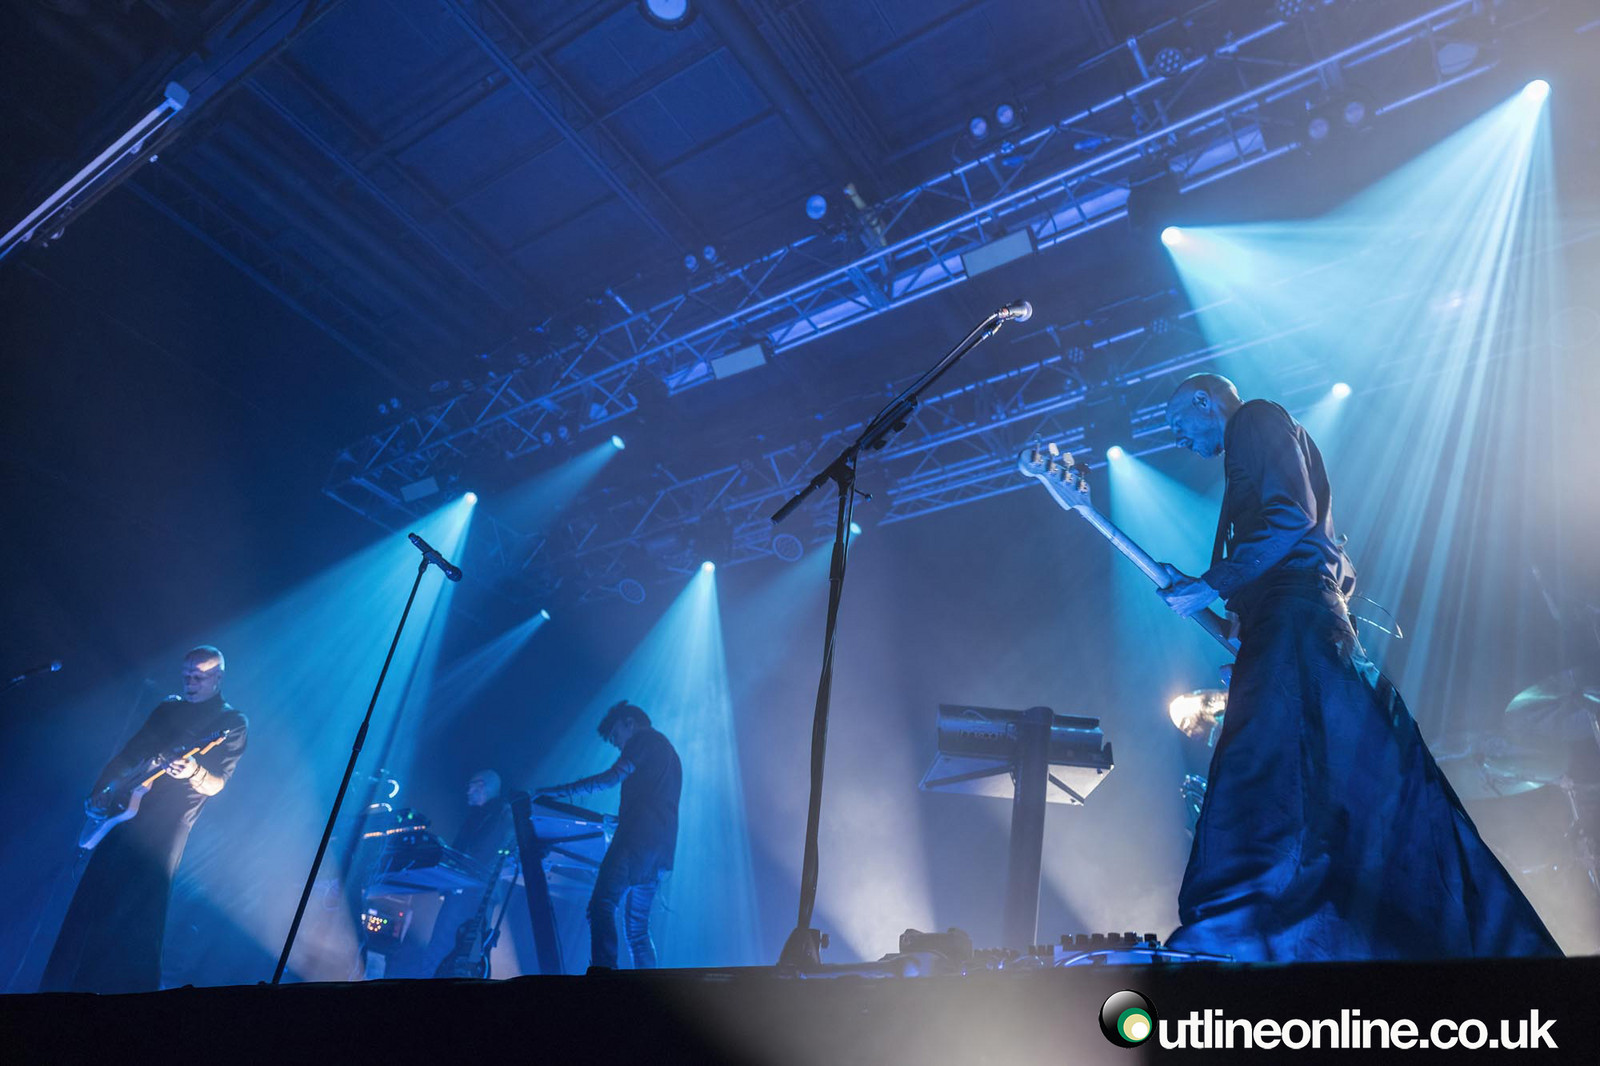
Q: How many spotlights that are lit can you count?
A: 9